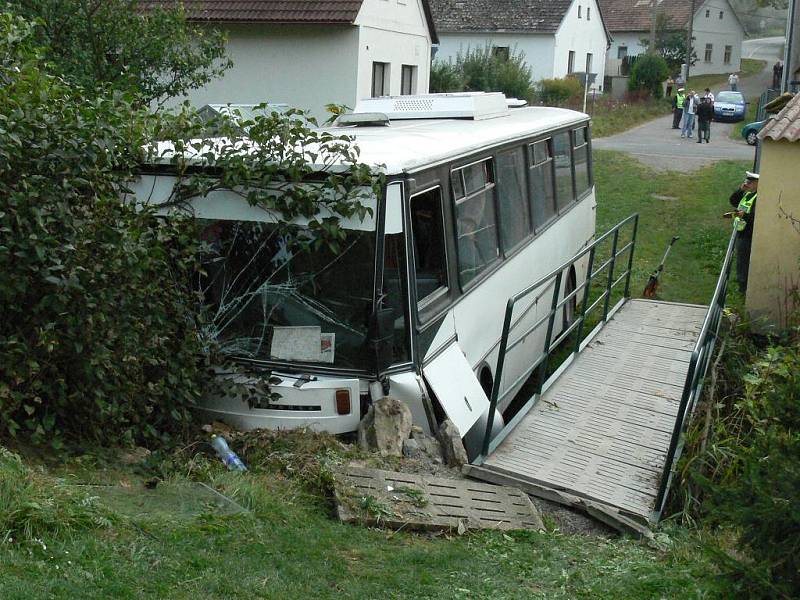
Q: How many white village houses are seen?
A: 3